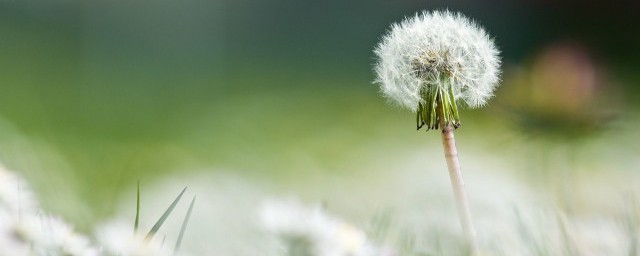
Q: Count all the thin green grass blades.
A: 3